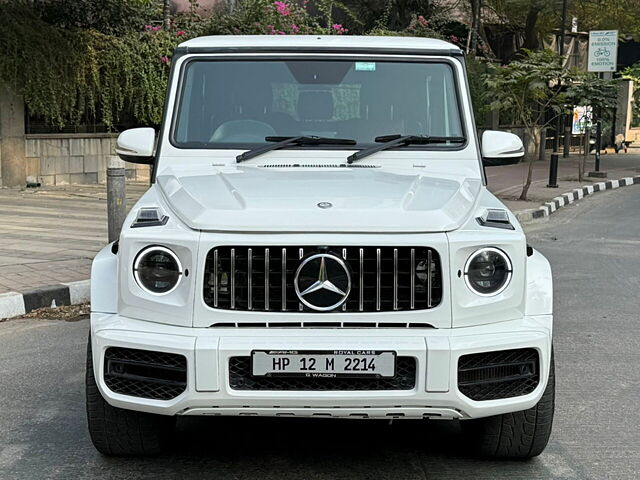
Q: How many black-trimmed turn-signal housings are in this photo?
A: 2